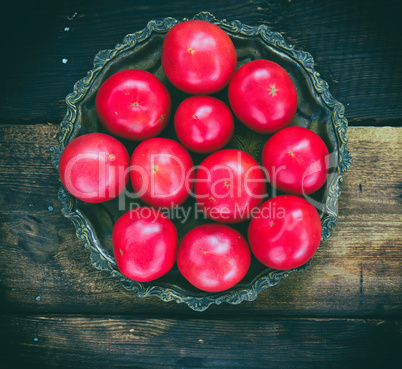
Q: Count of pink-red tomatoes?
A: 11